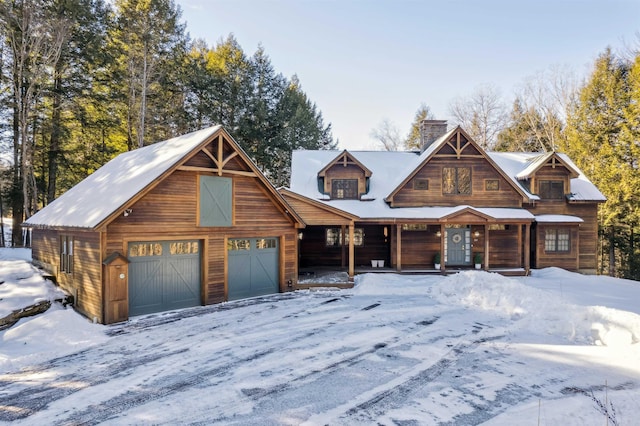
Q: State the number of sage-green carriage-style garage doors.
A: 2